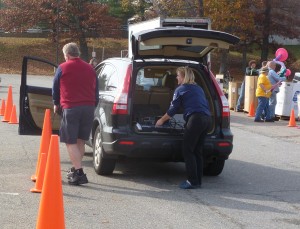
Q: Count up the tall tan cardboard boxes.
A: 2